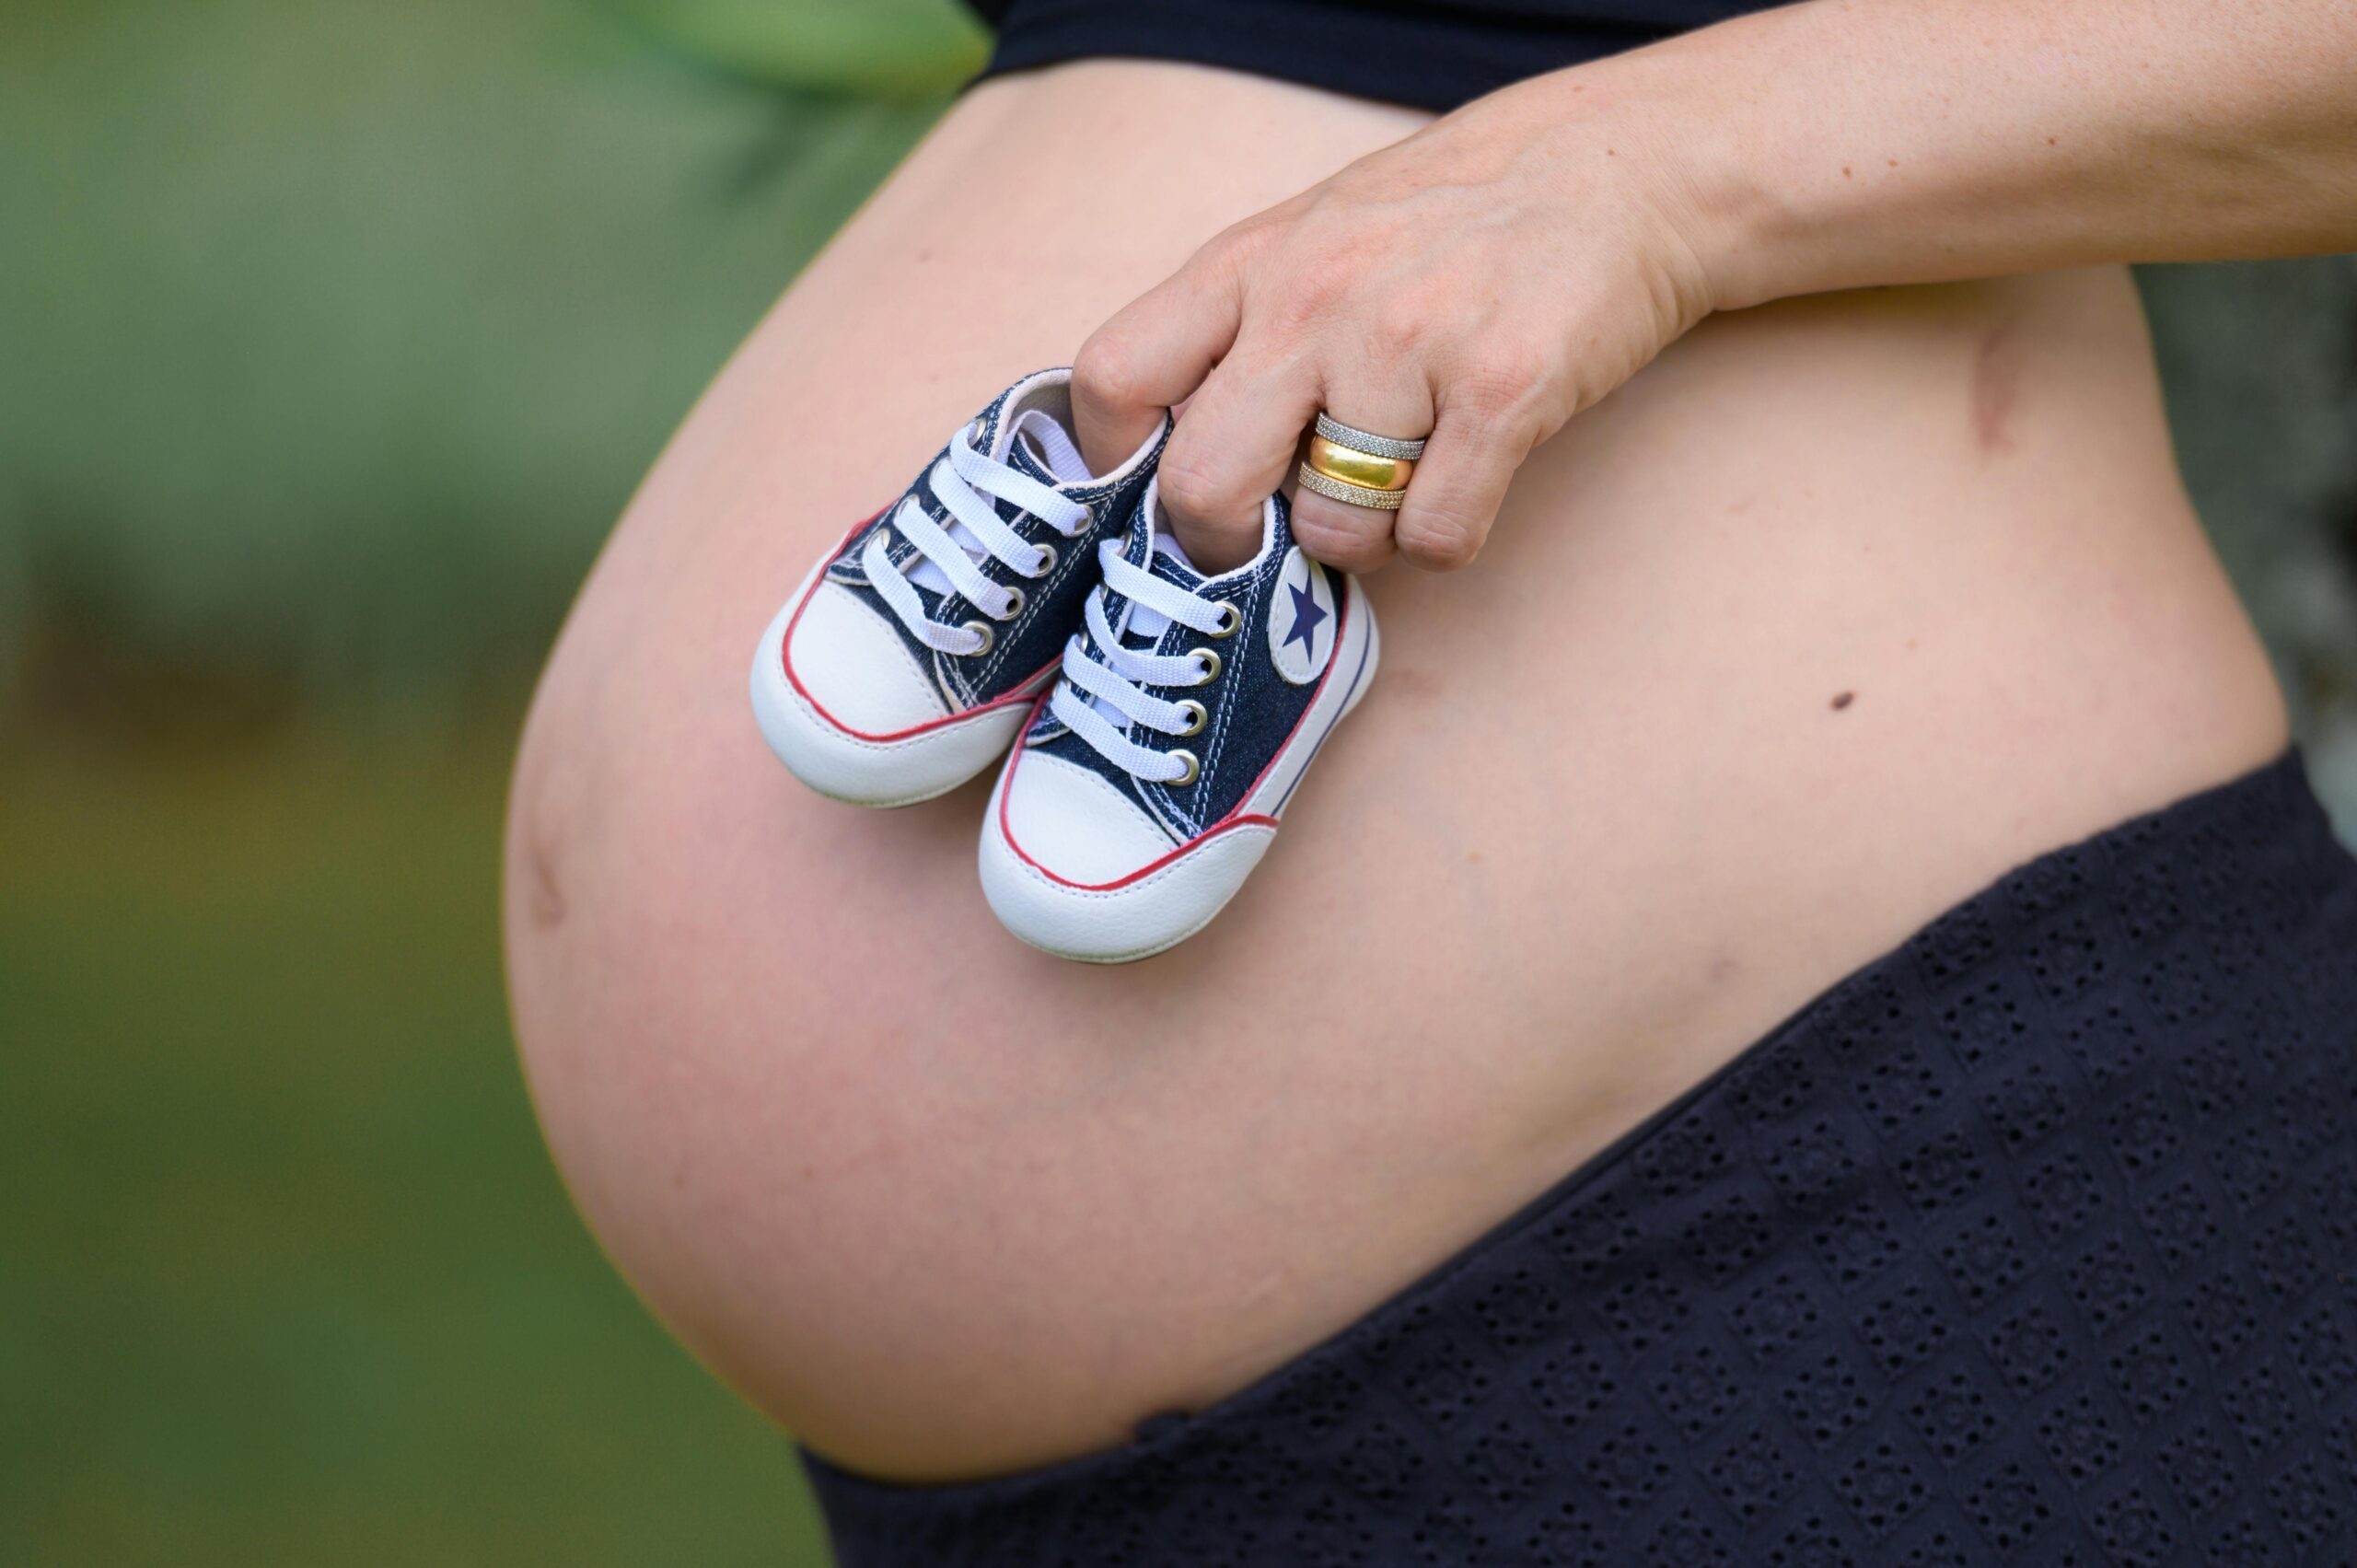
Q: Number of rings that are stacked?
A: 3